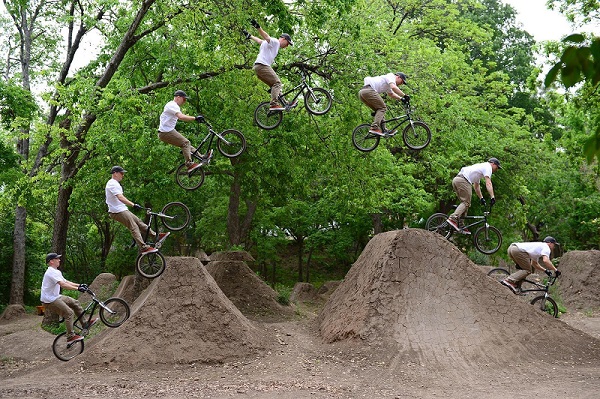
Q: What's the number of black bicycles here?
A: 7